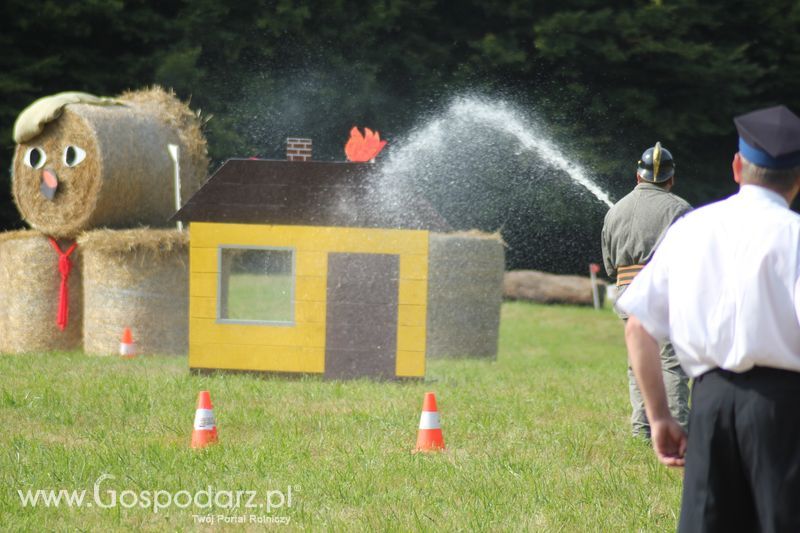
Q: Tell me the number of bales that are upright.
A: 3